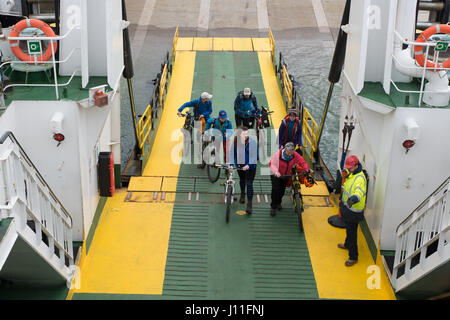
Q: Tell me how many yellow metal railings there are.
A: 6